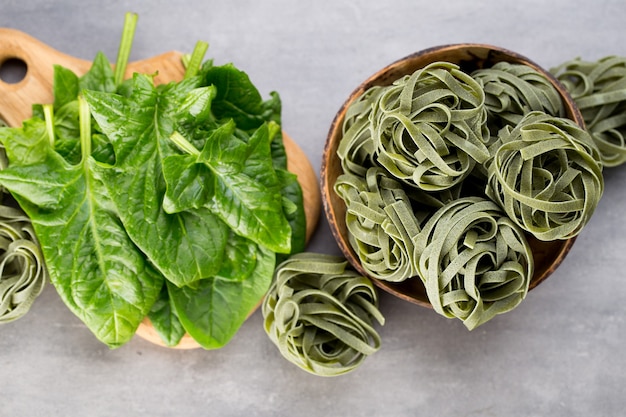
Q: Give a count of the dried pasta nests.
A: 9